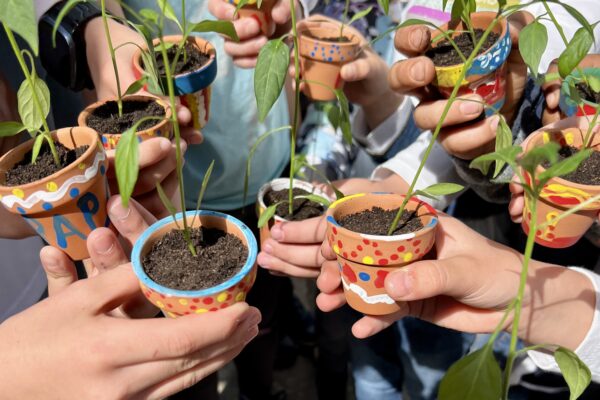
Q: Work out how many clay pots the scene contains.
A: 11